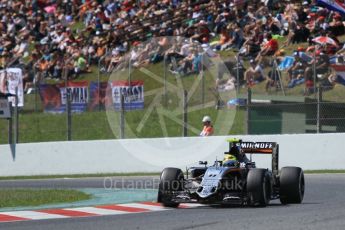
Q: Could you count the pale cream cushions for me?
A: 0